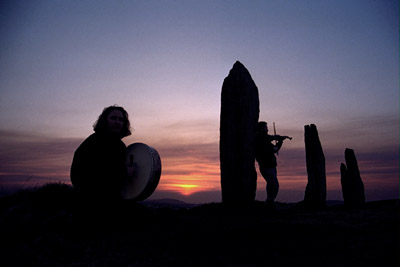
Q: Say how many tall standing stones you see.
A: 3